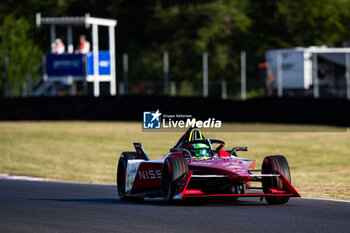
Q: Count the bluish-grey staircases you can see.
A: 1